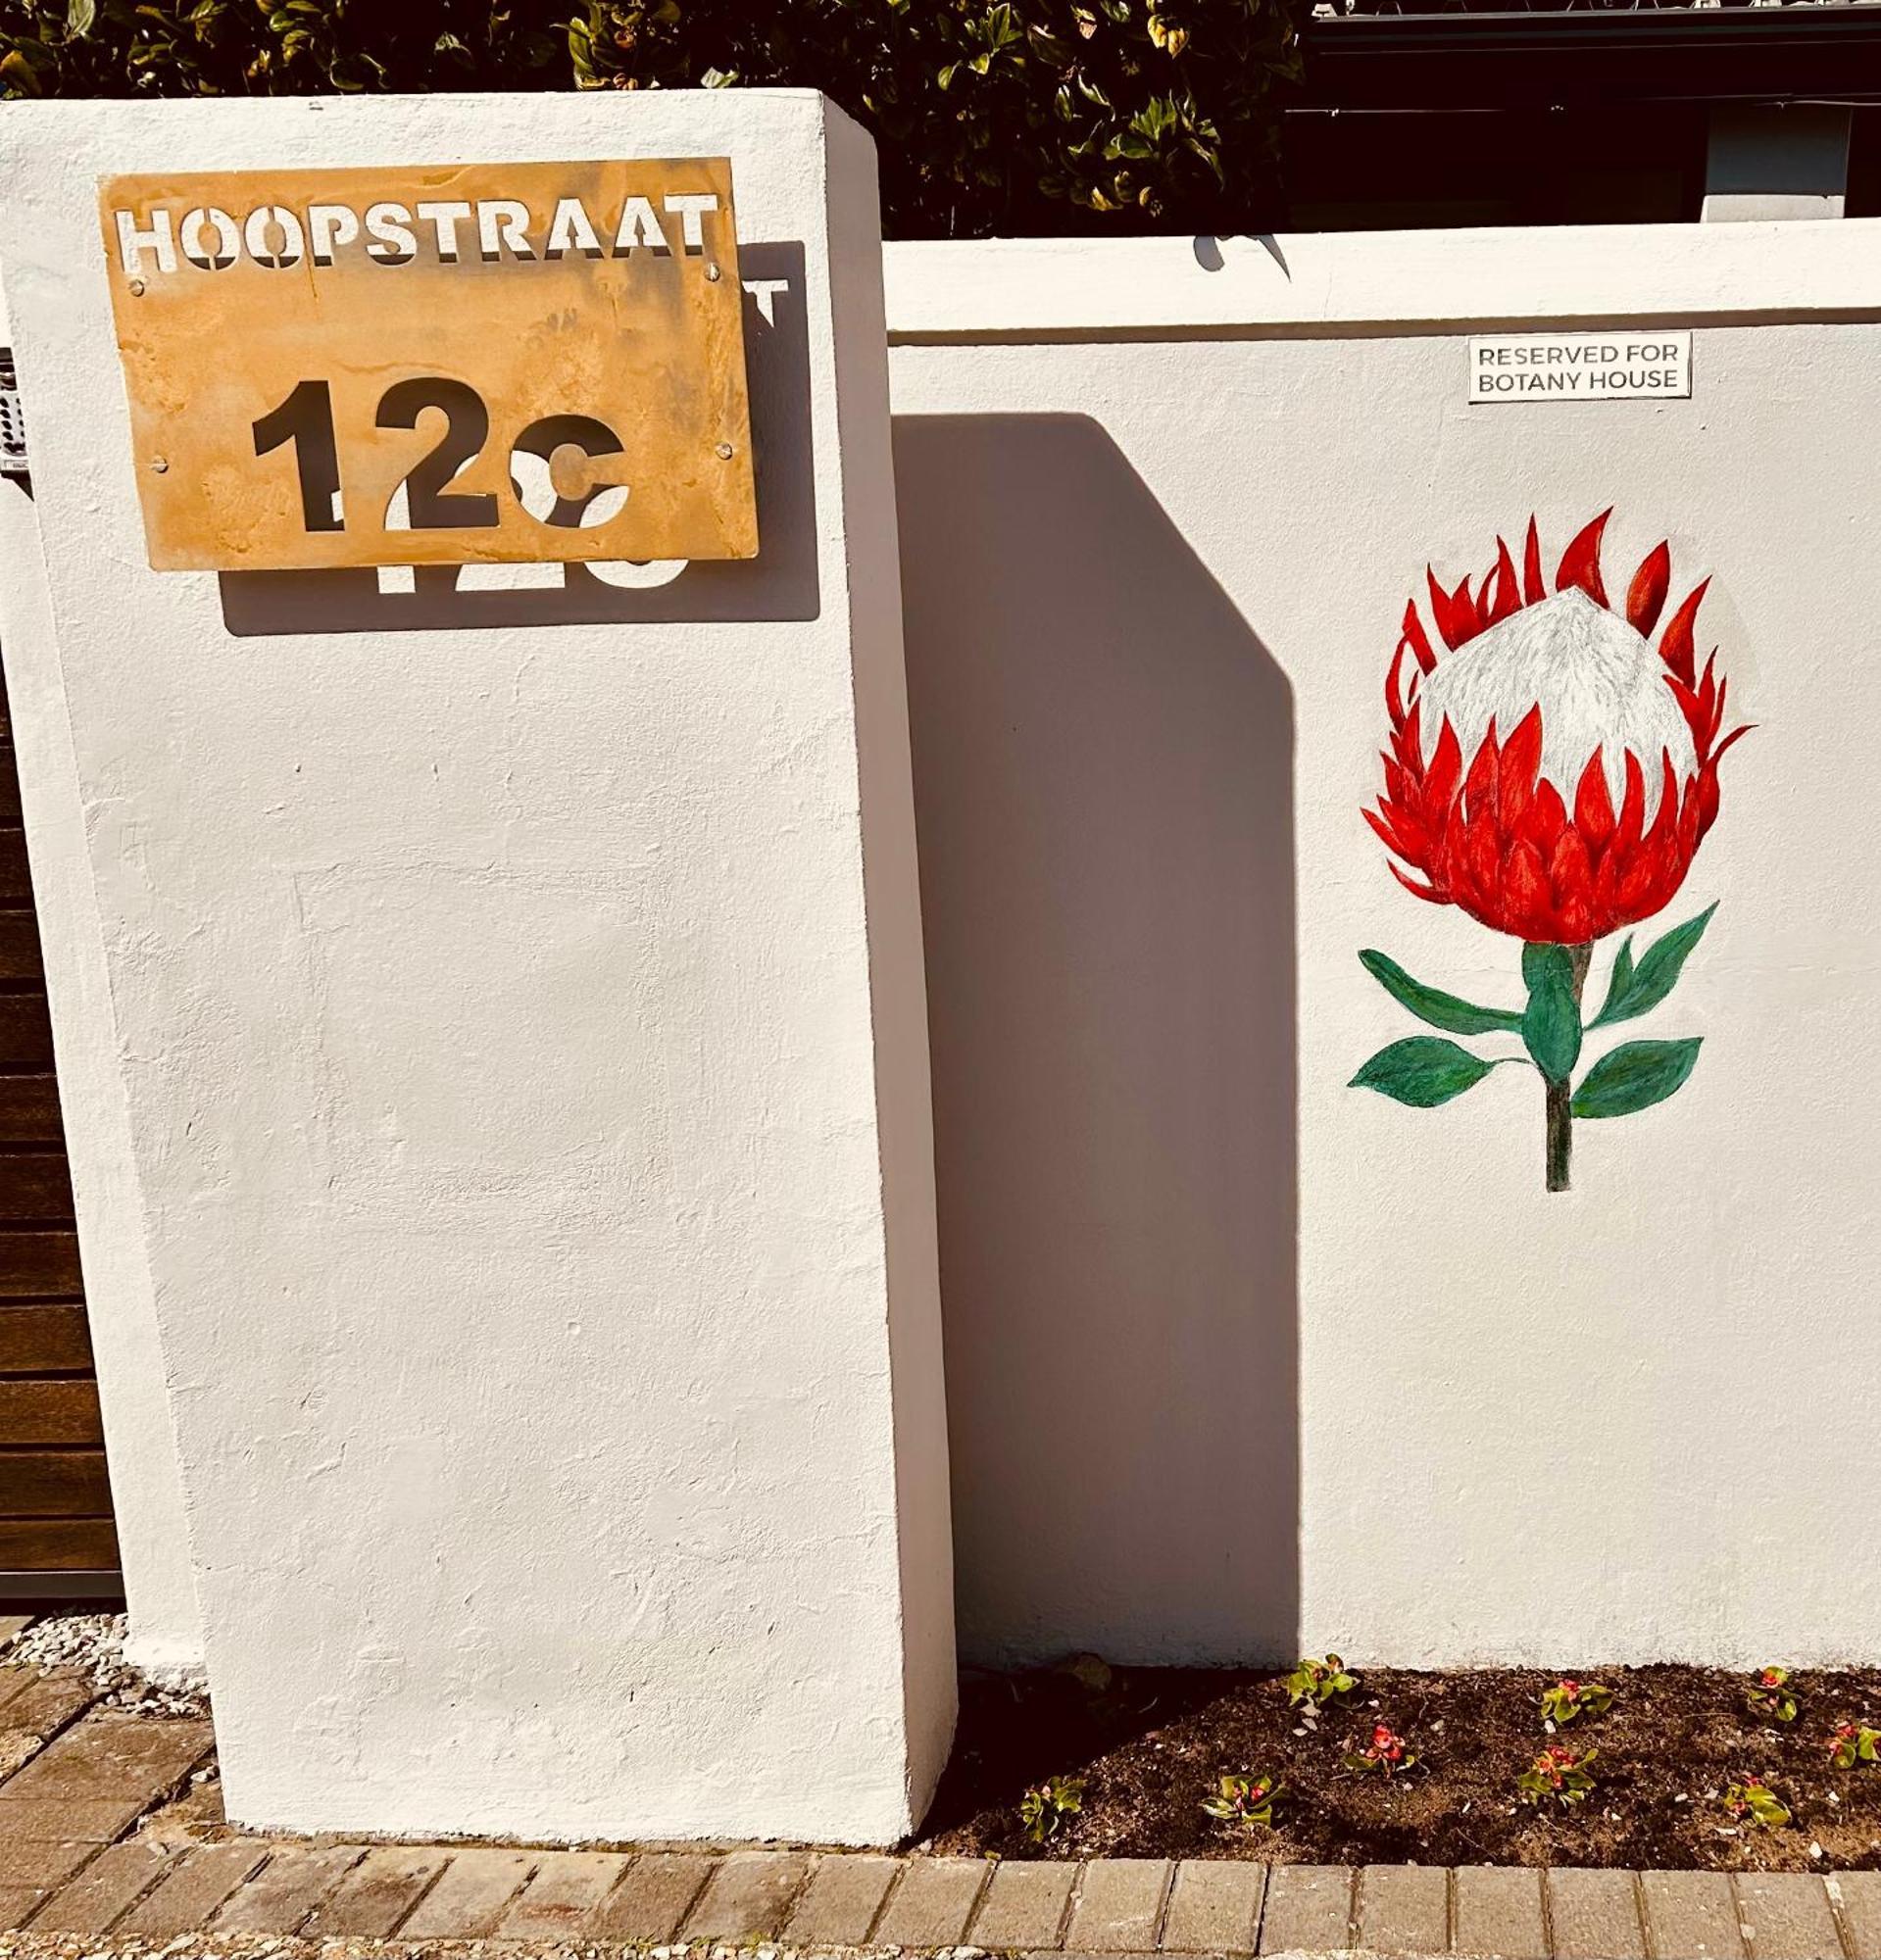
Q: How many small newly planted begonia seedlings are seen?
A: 9